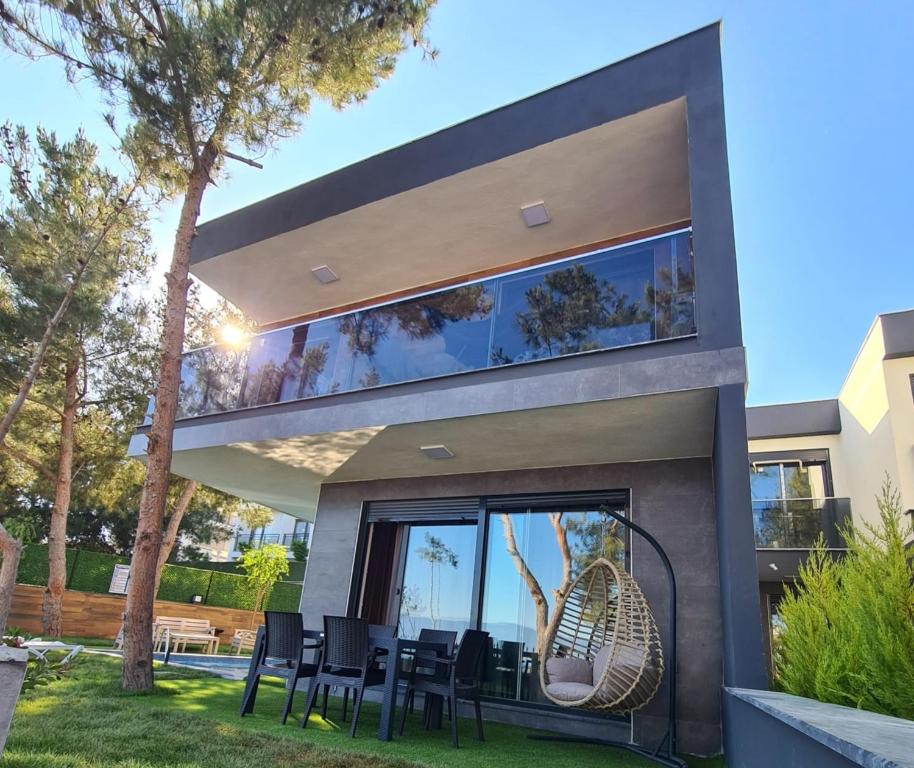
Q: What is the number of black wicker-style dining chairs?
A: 5